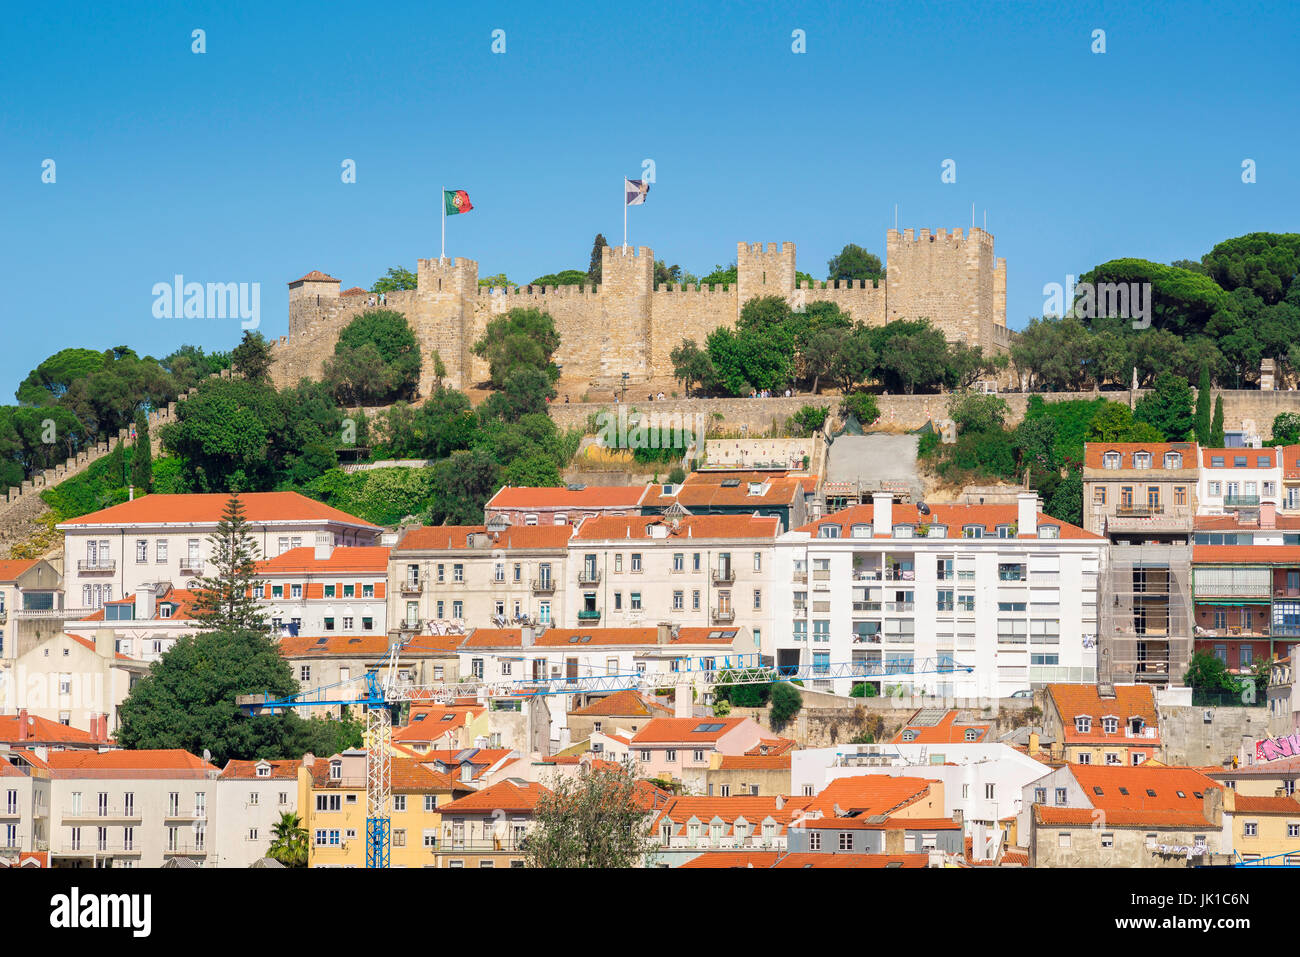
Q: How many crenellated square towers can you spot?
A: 4